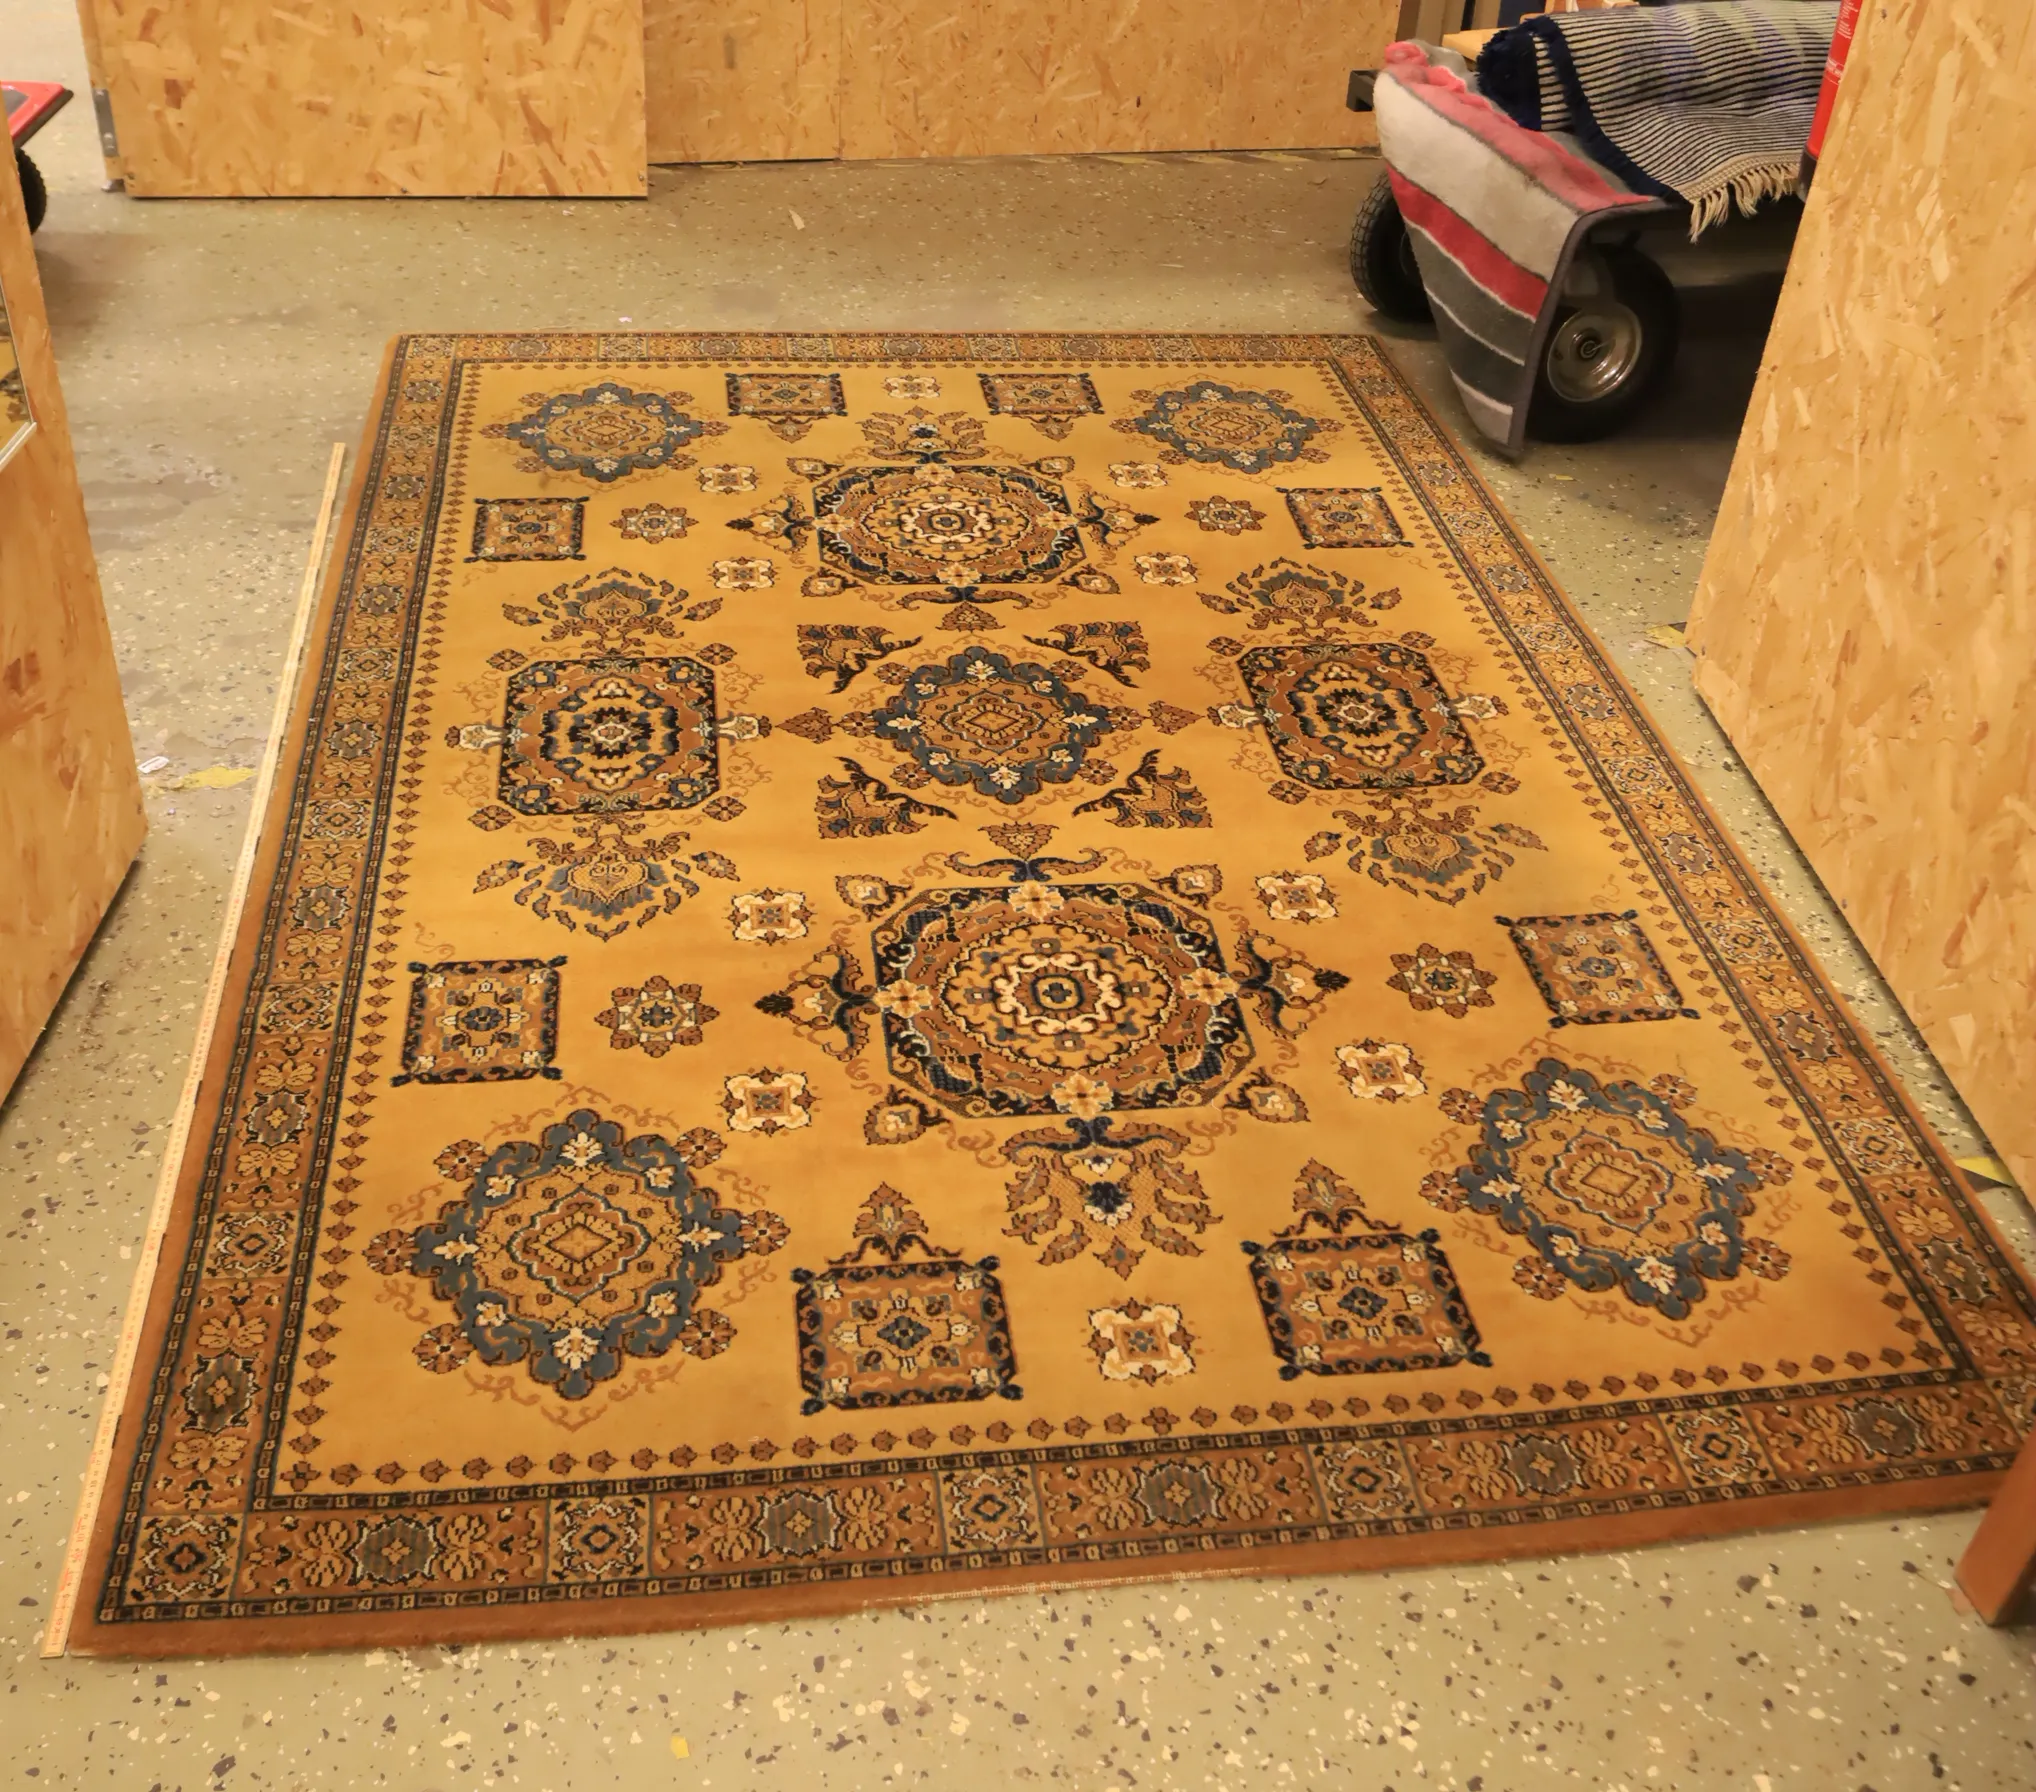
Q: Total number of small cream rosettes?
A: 10